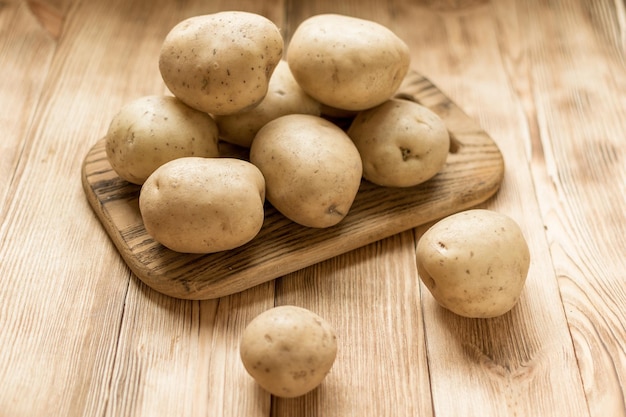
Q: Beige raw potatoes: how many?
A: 9